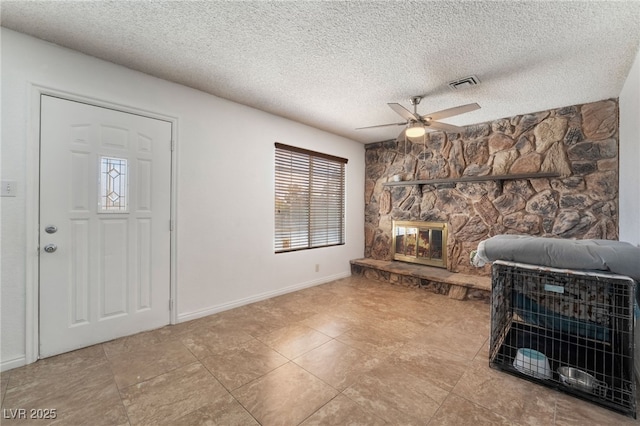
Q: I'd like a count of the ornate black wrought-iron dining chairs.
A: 0